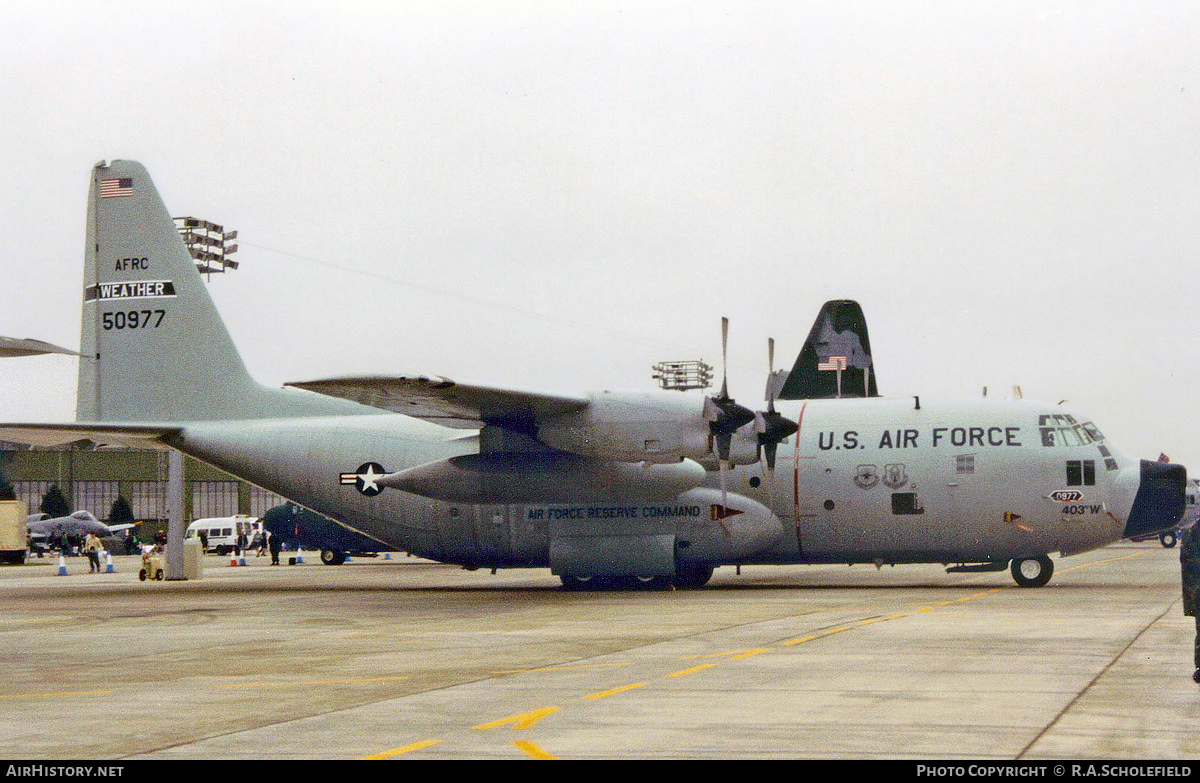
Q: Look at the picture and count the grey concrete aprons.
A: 1